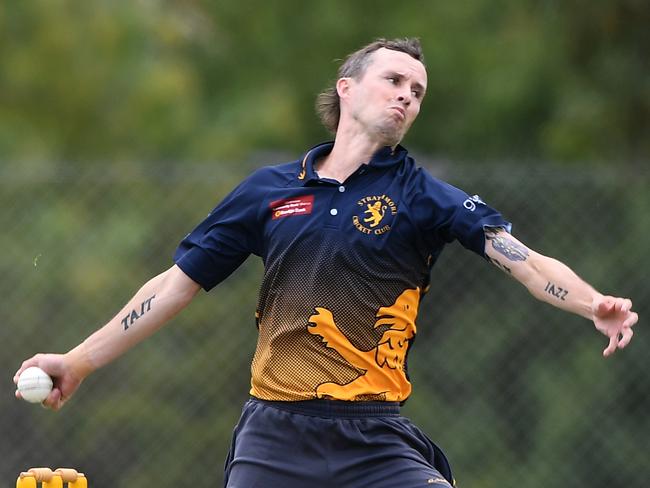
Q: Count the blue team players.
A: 1